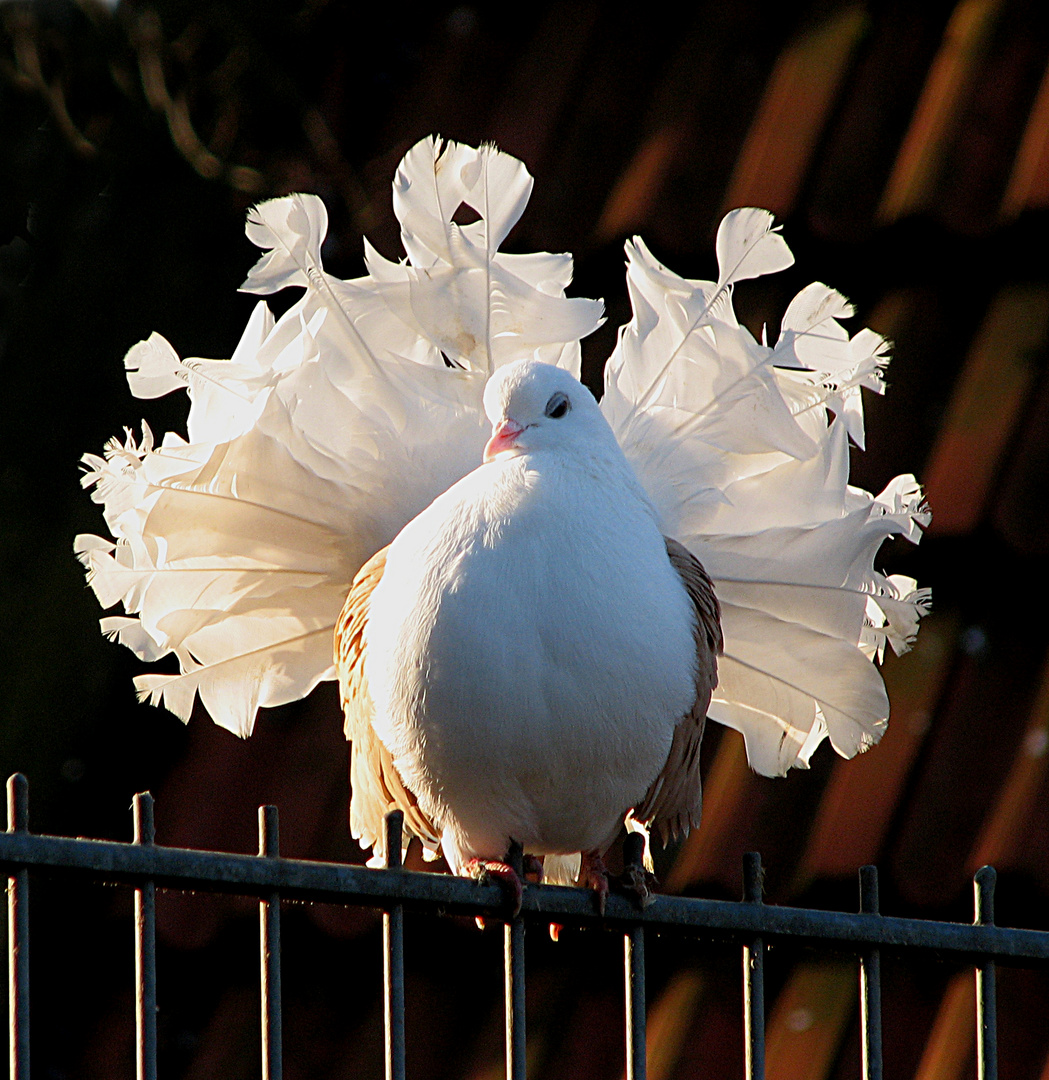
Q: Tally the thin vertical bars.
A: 9